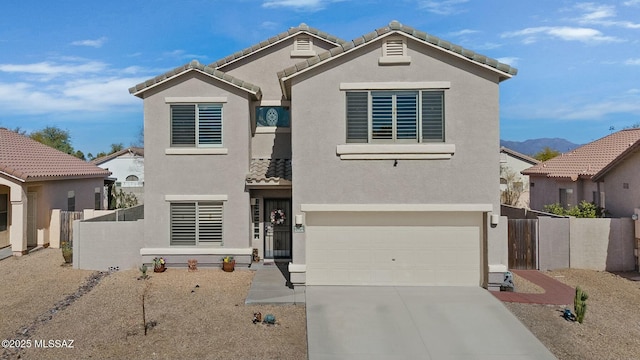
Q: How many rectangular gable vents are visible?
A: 2